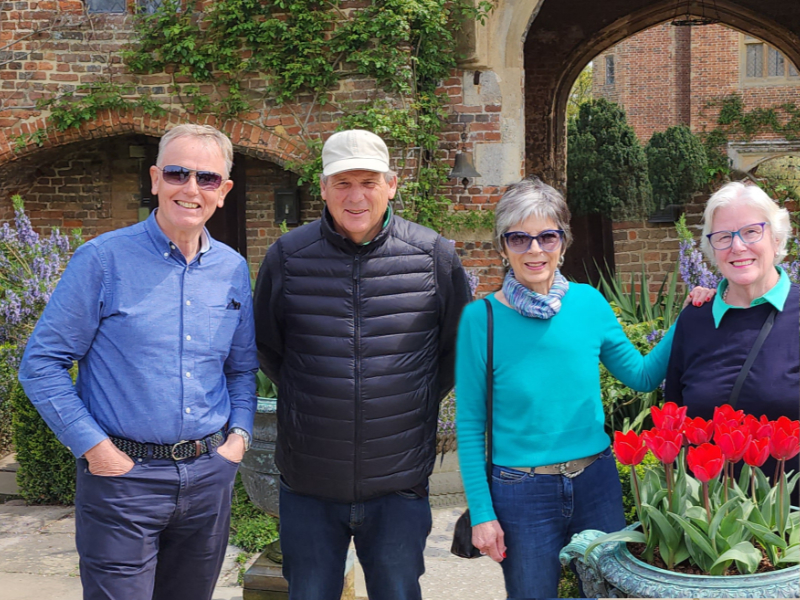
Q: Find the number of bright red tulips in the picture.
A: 10